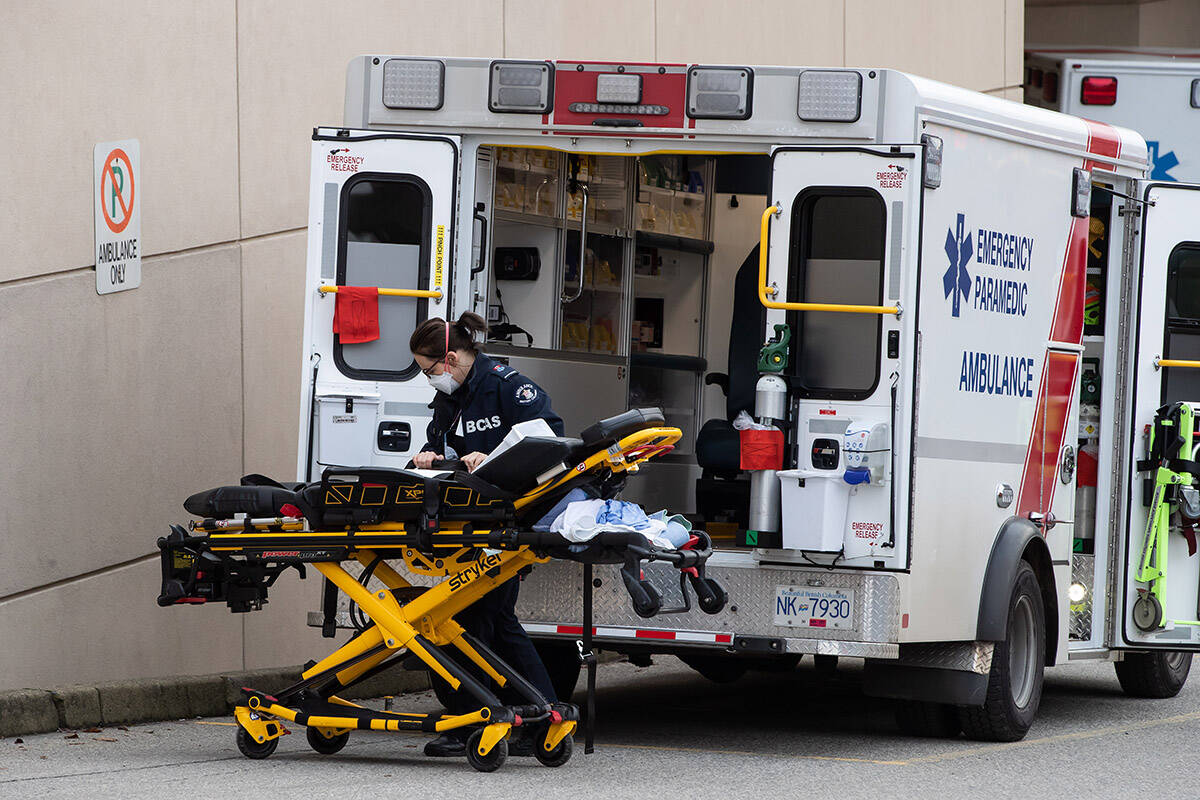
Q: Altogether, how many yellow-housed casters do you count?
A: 4